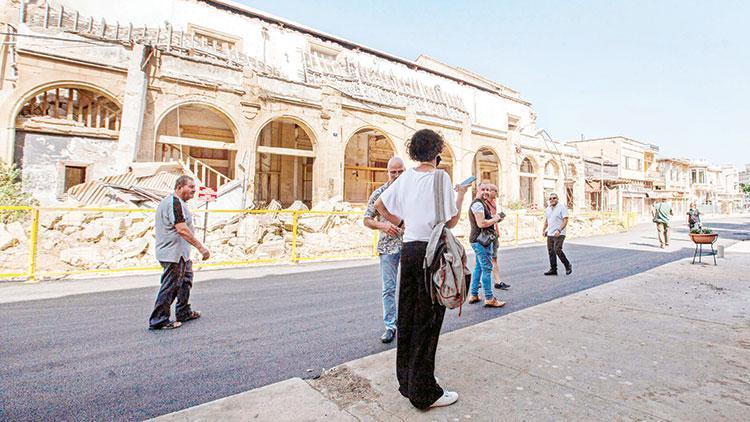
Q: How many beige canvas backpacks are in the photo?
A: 1